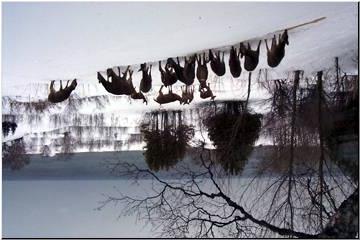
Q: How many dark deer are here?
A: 15